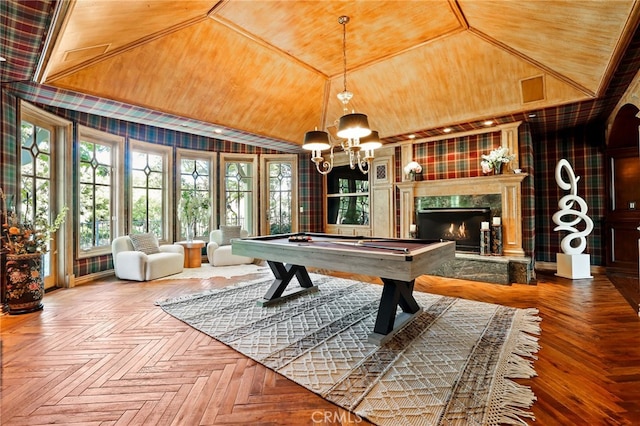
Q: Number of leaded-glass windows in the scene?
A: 6